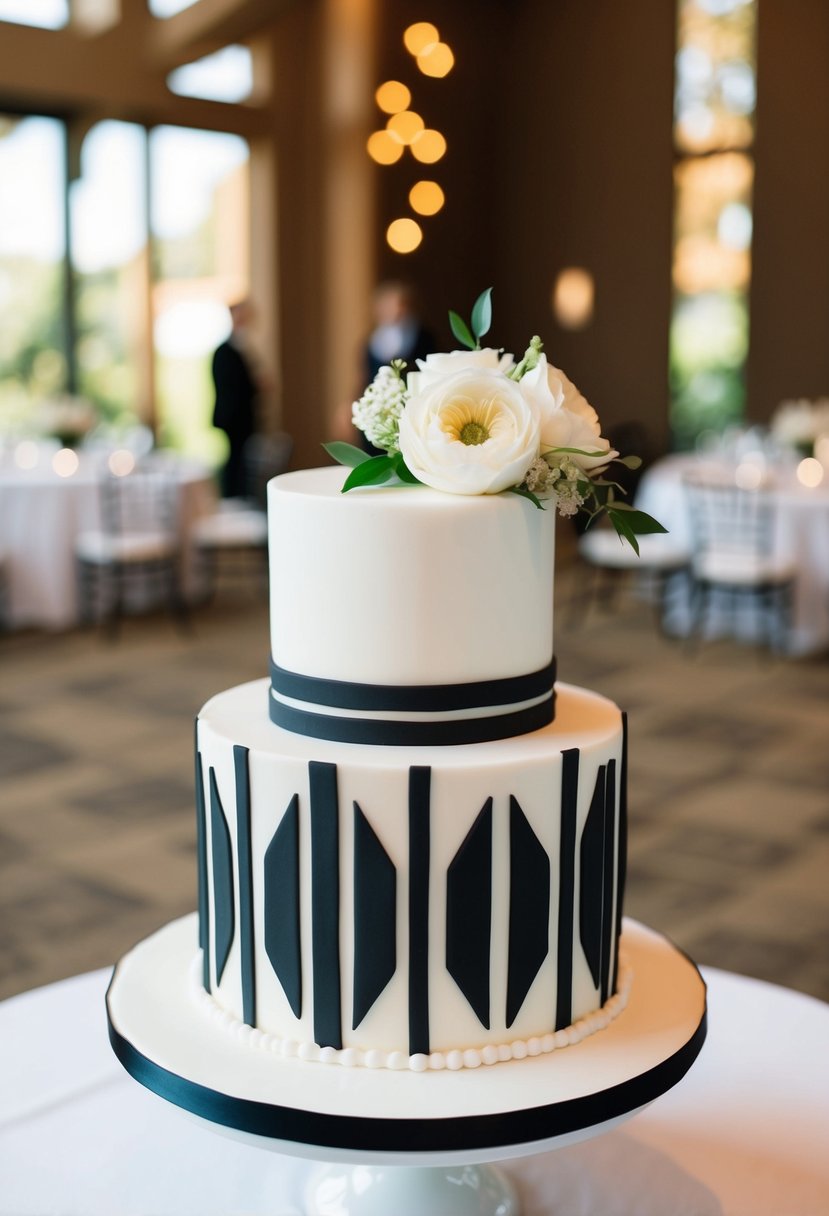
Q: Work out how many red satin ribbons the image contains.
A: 0